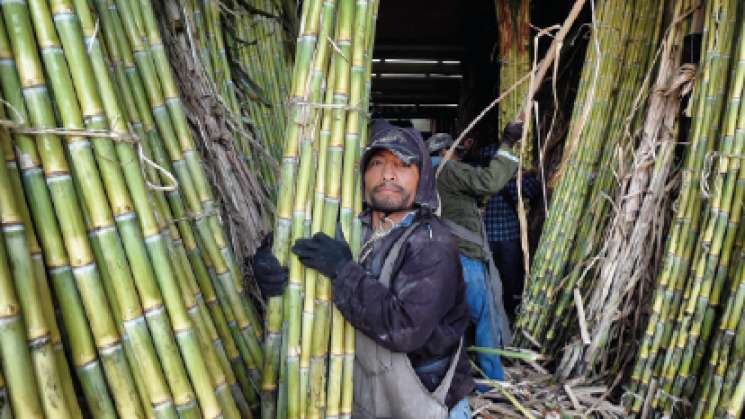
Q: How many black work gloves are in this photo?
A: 3